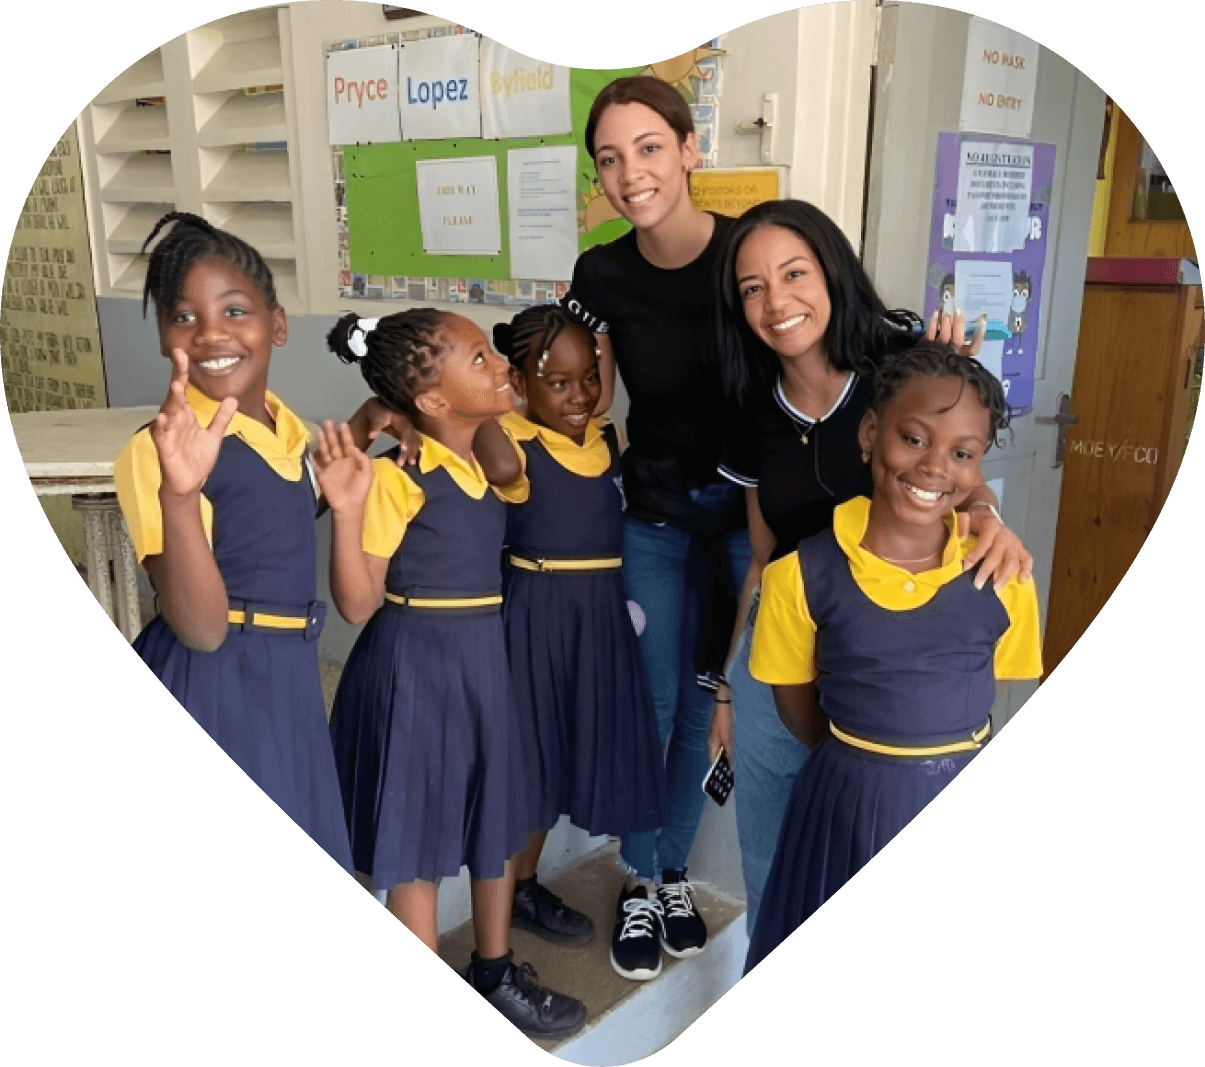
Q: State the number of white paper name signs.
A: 3